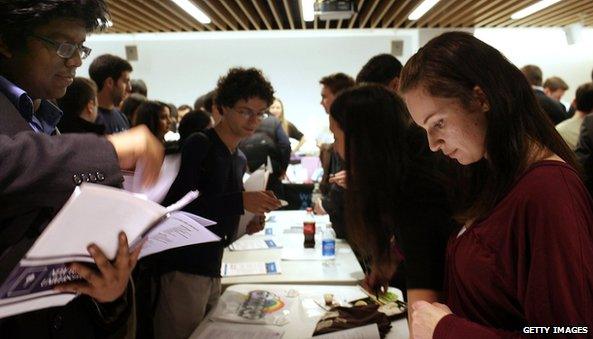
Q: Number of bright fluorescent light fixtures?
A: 4